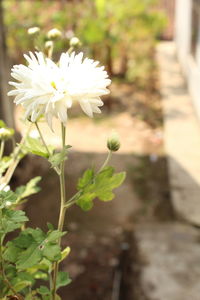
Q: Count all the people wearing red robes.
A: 0